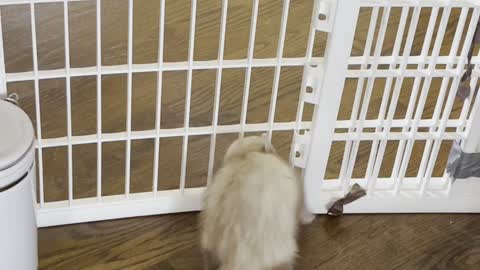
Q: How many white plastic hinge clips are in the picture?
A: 3